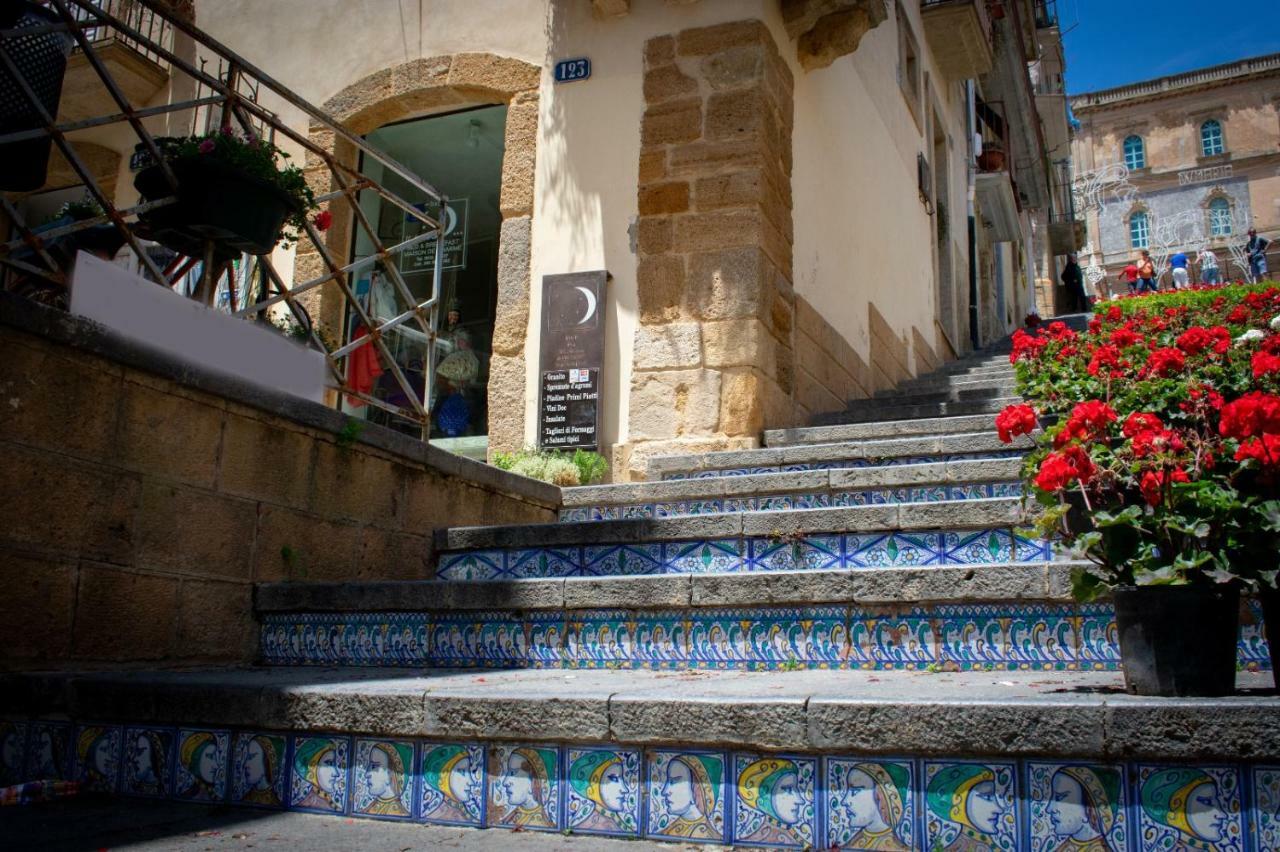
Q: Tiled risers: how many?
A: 5